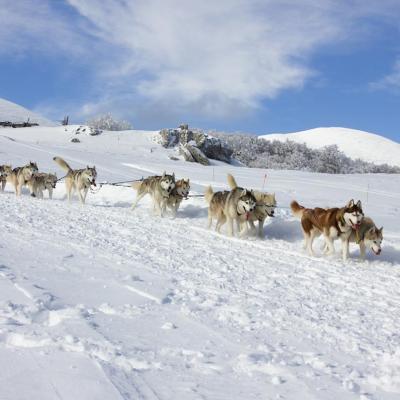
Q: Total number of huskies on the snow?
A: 10